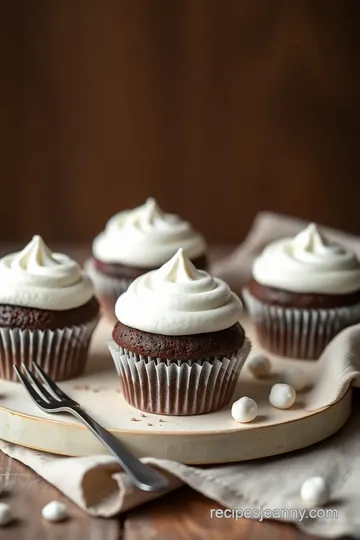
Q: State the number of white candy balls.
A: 7